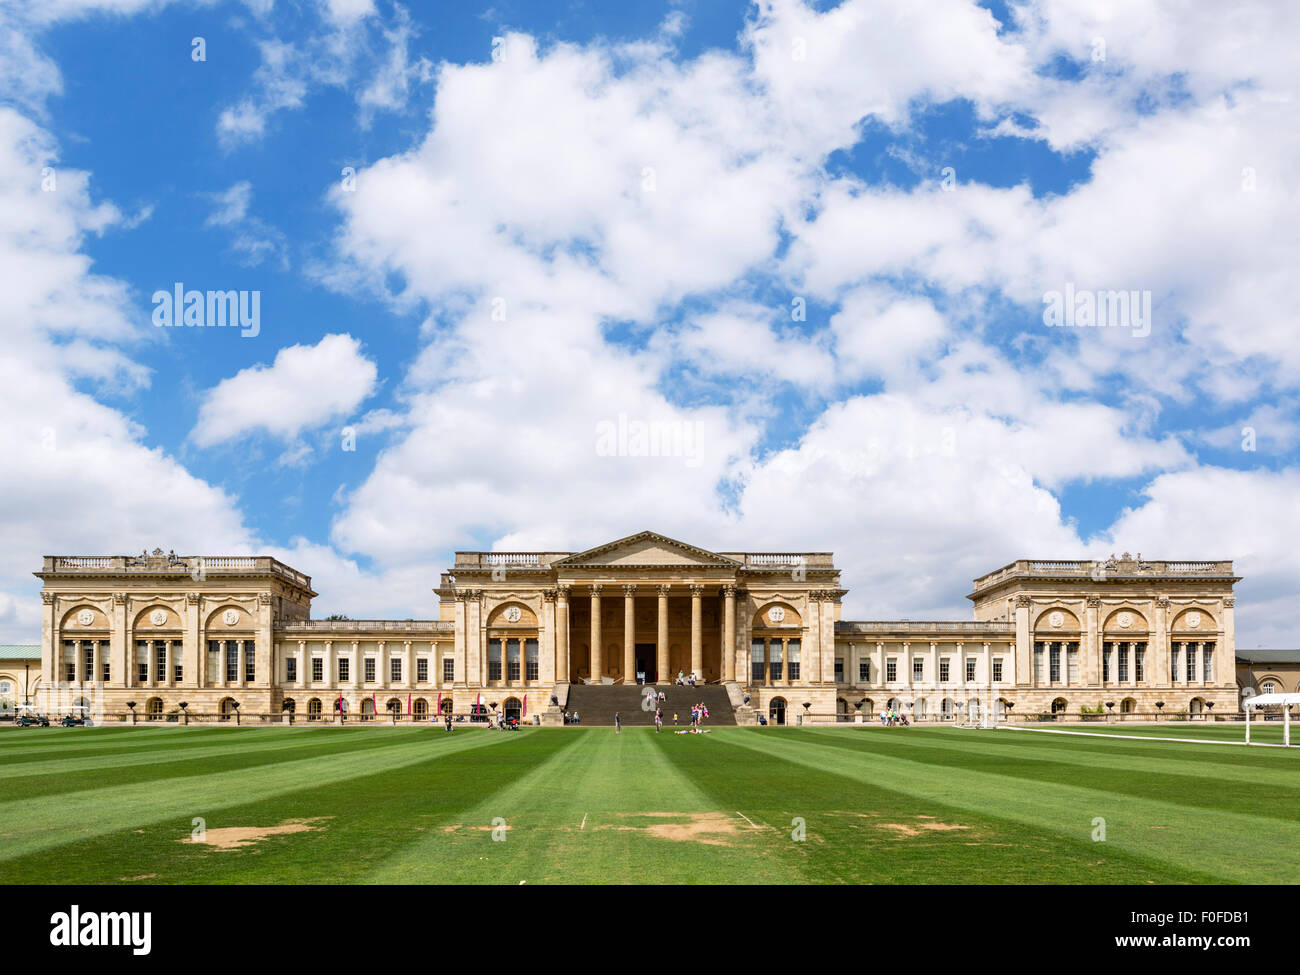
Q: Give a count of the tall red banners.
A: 6